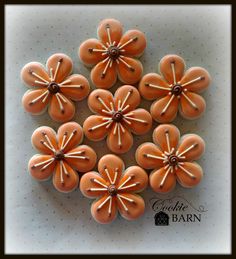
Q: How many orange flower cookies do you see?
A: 7